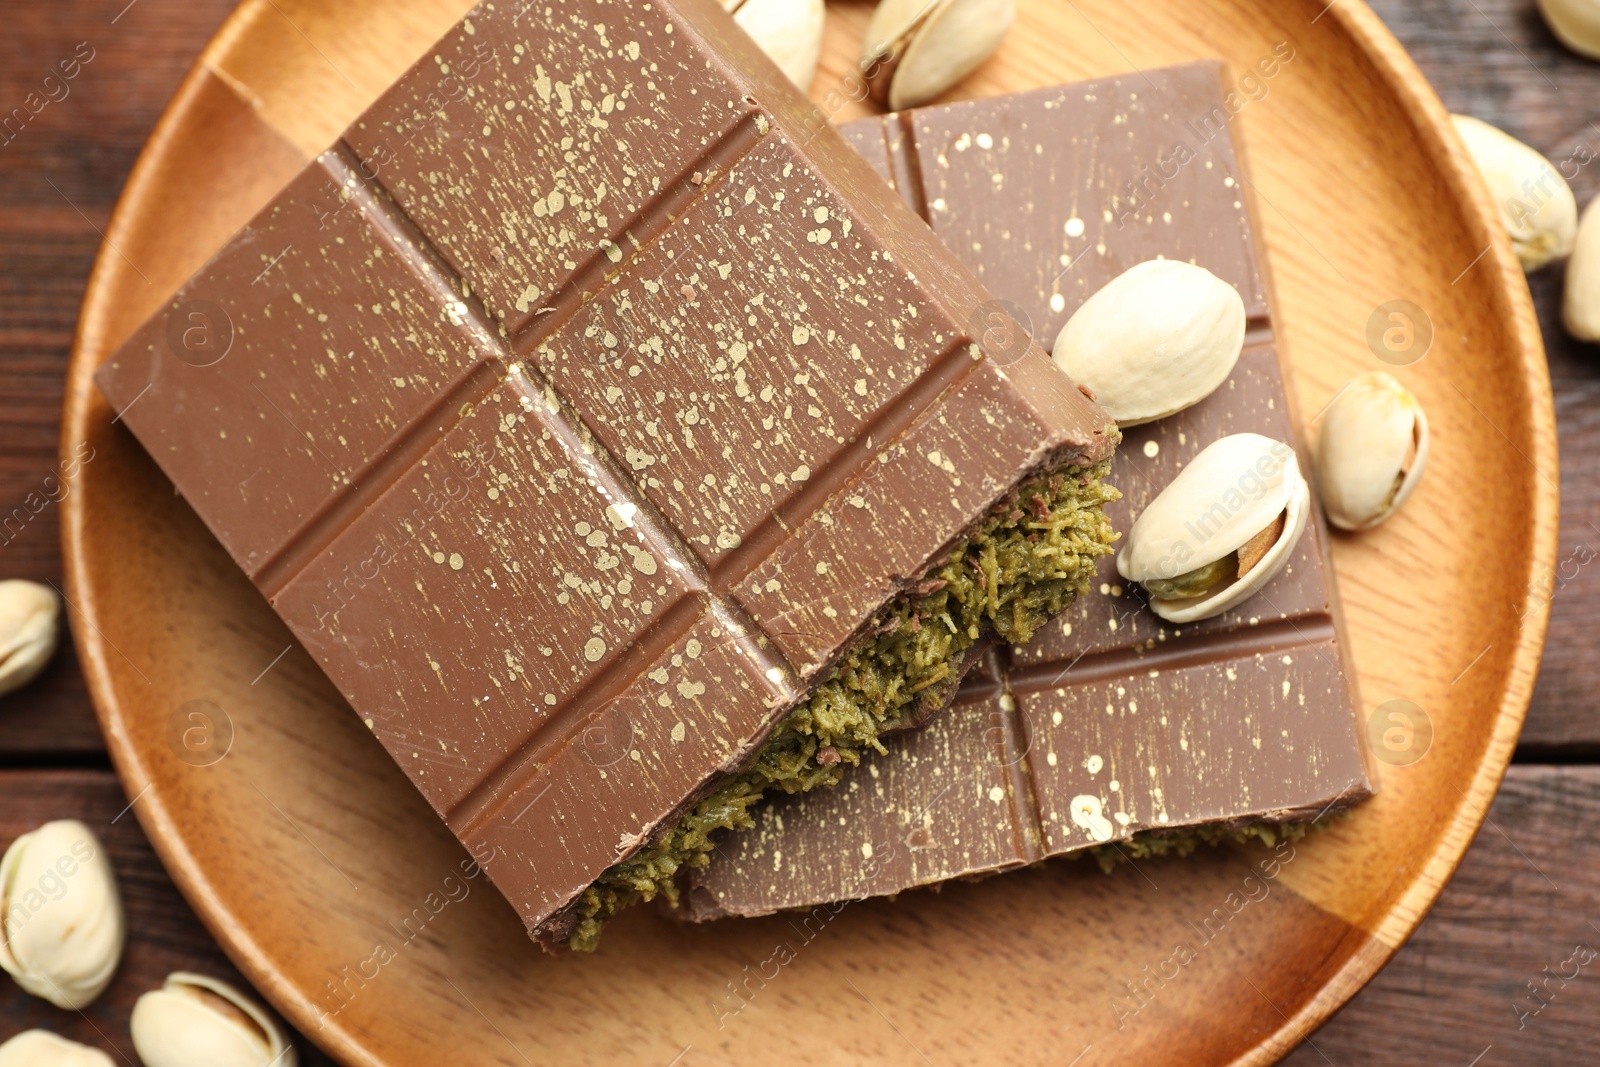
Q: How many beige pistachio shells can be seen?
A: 12